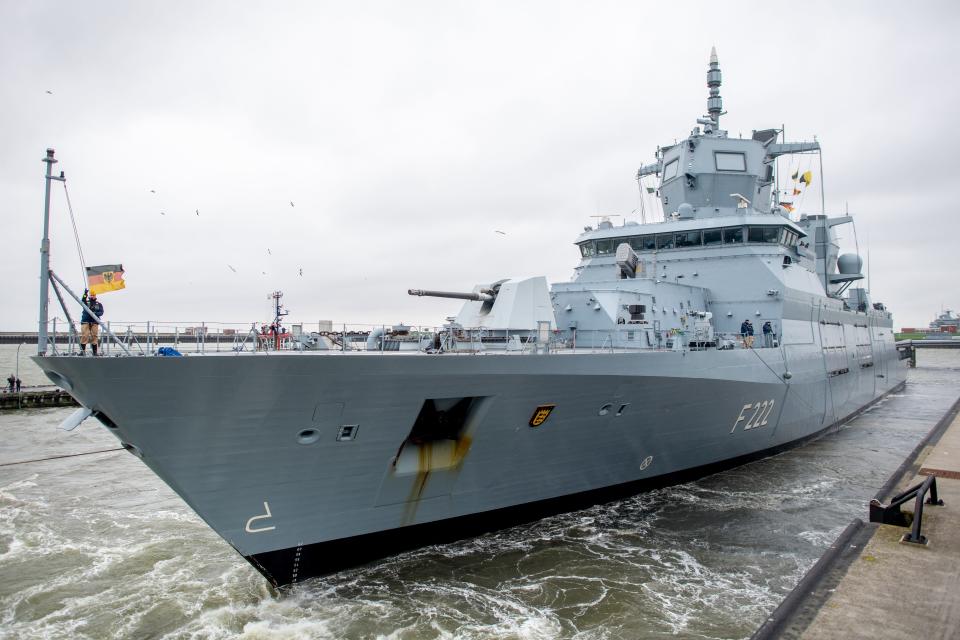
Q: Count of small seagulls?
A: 10